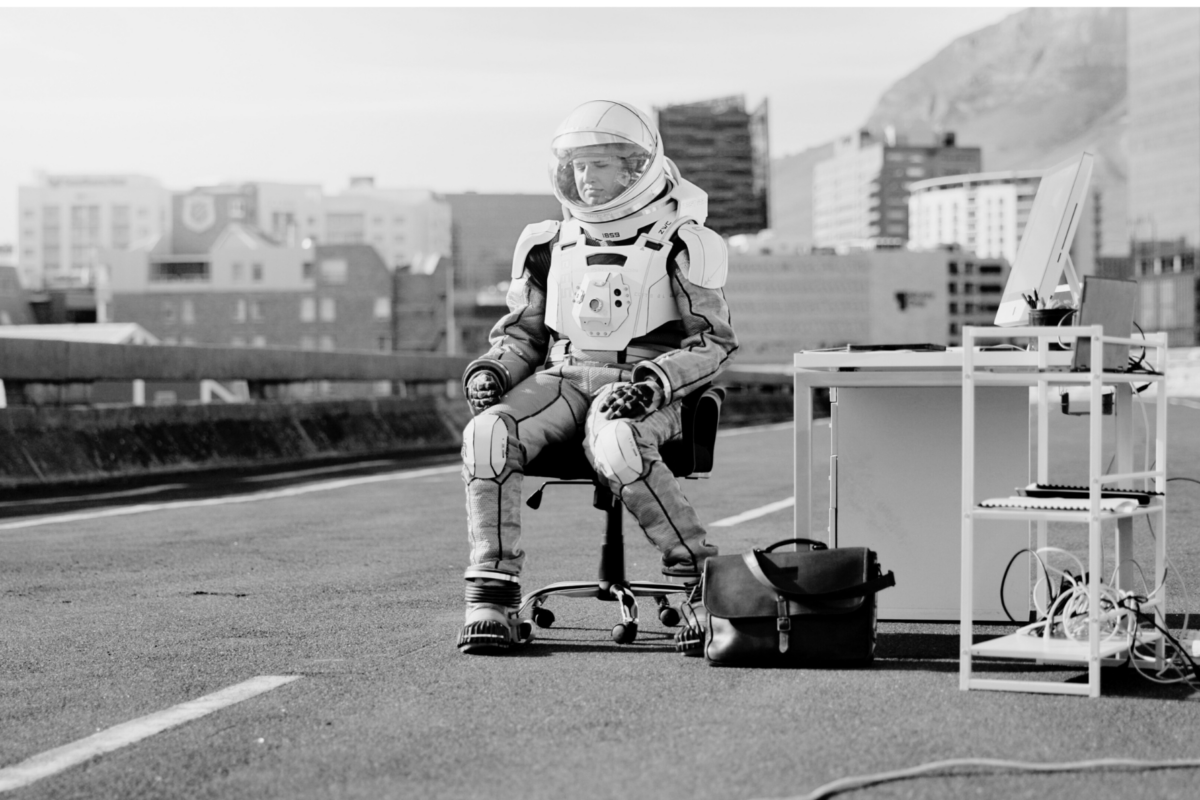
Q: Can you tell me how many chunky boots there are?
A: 2